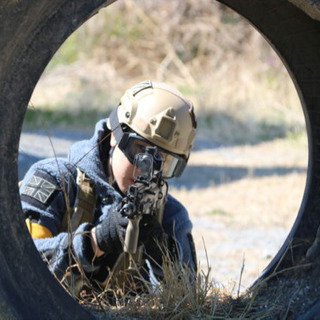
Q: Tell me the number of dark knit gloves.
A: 2